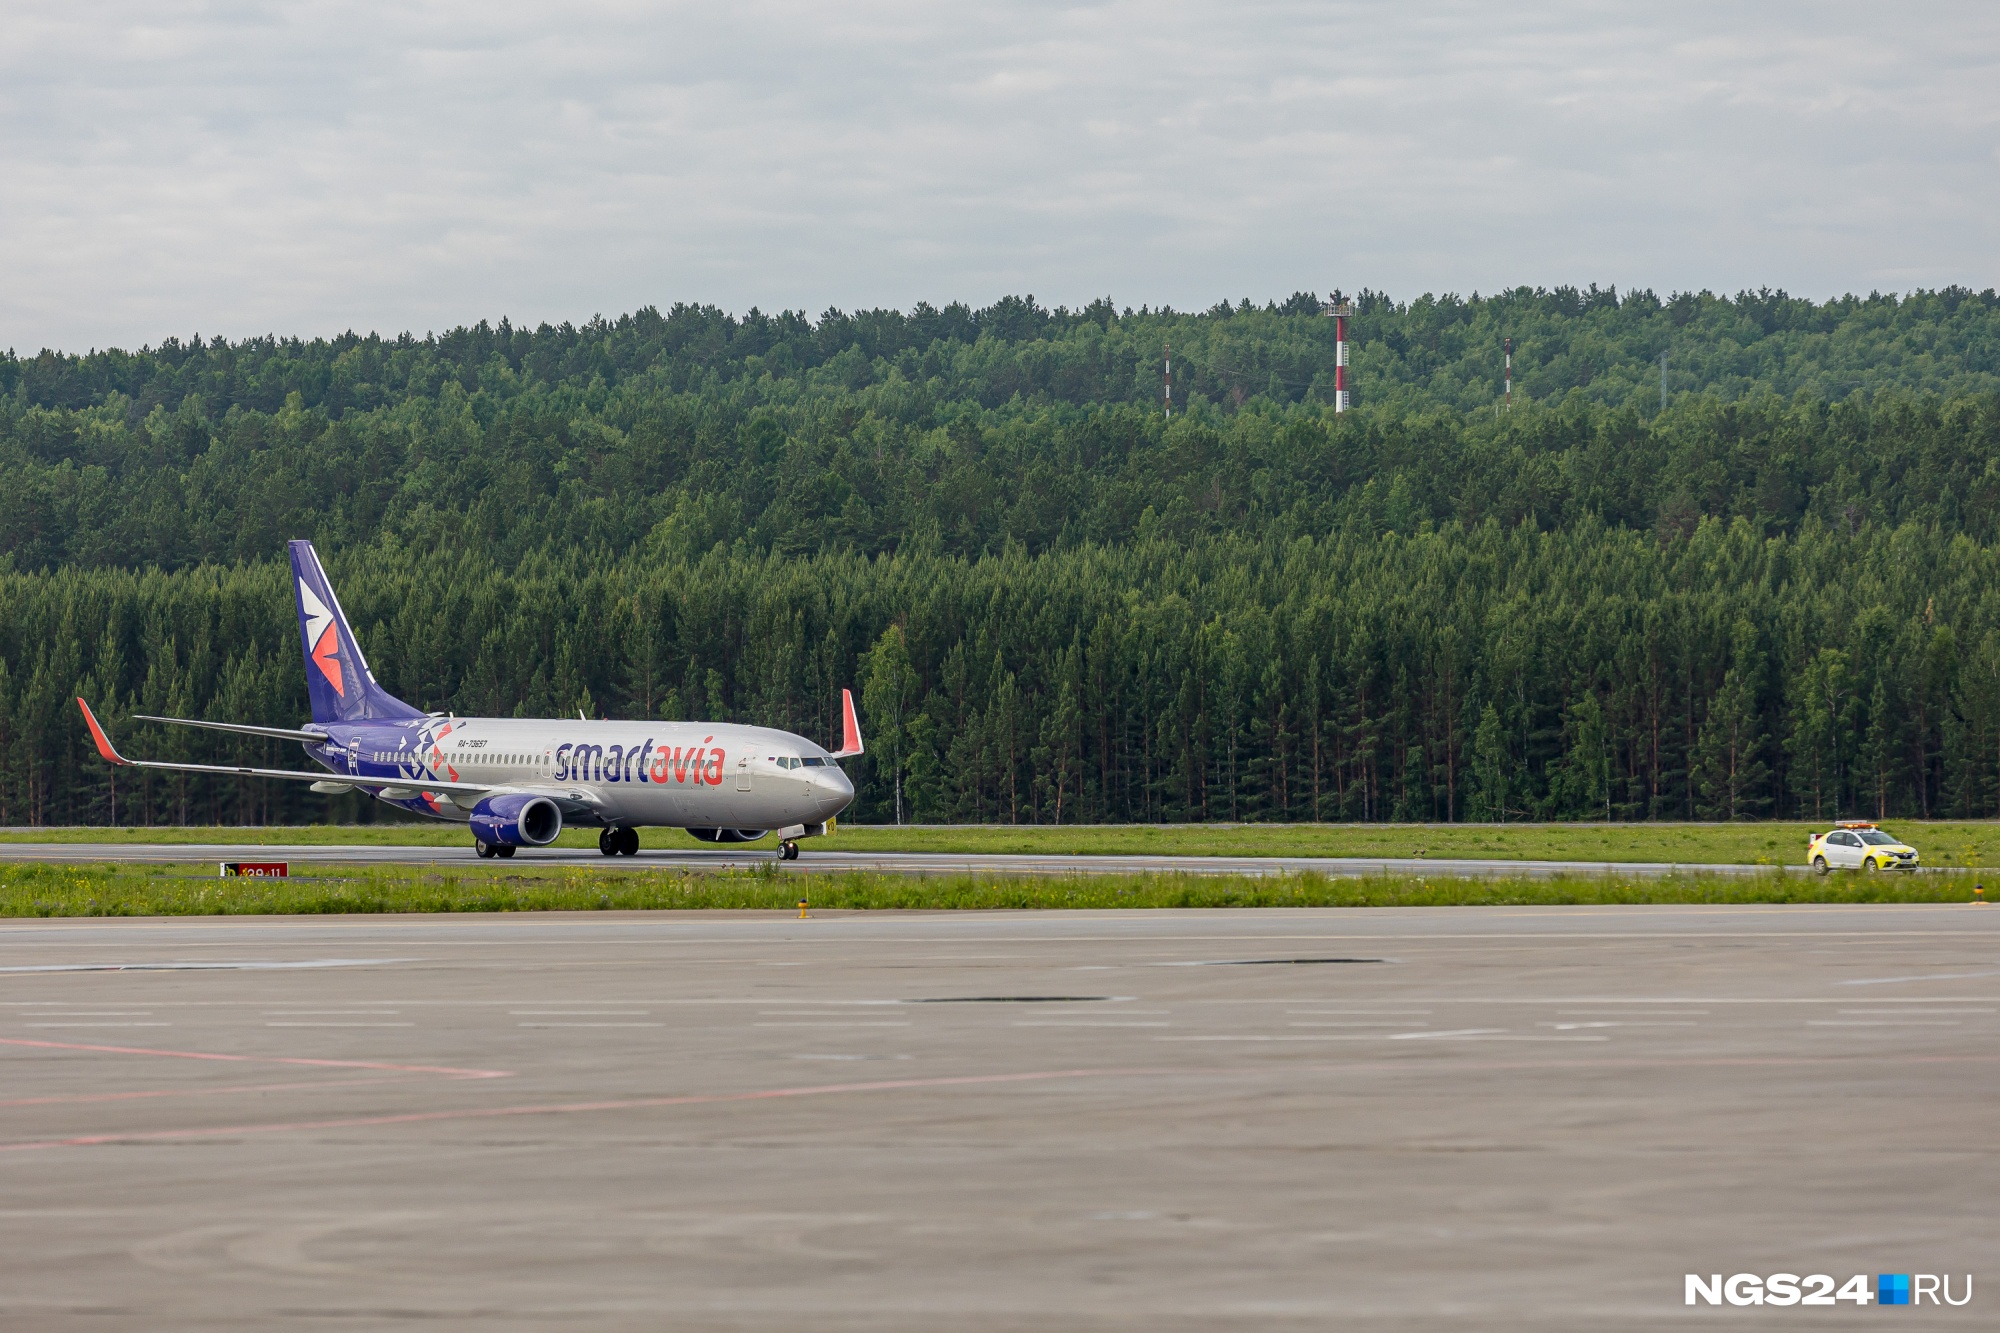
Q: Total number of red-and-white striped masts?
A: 3